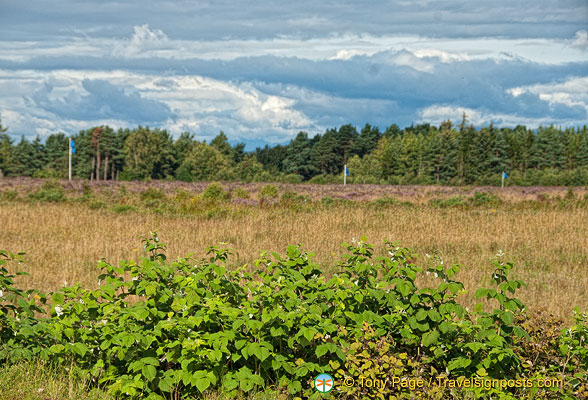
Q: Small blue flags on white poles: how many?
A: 3